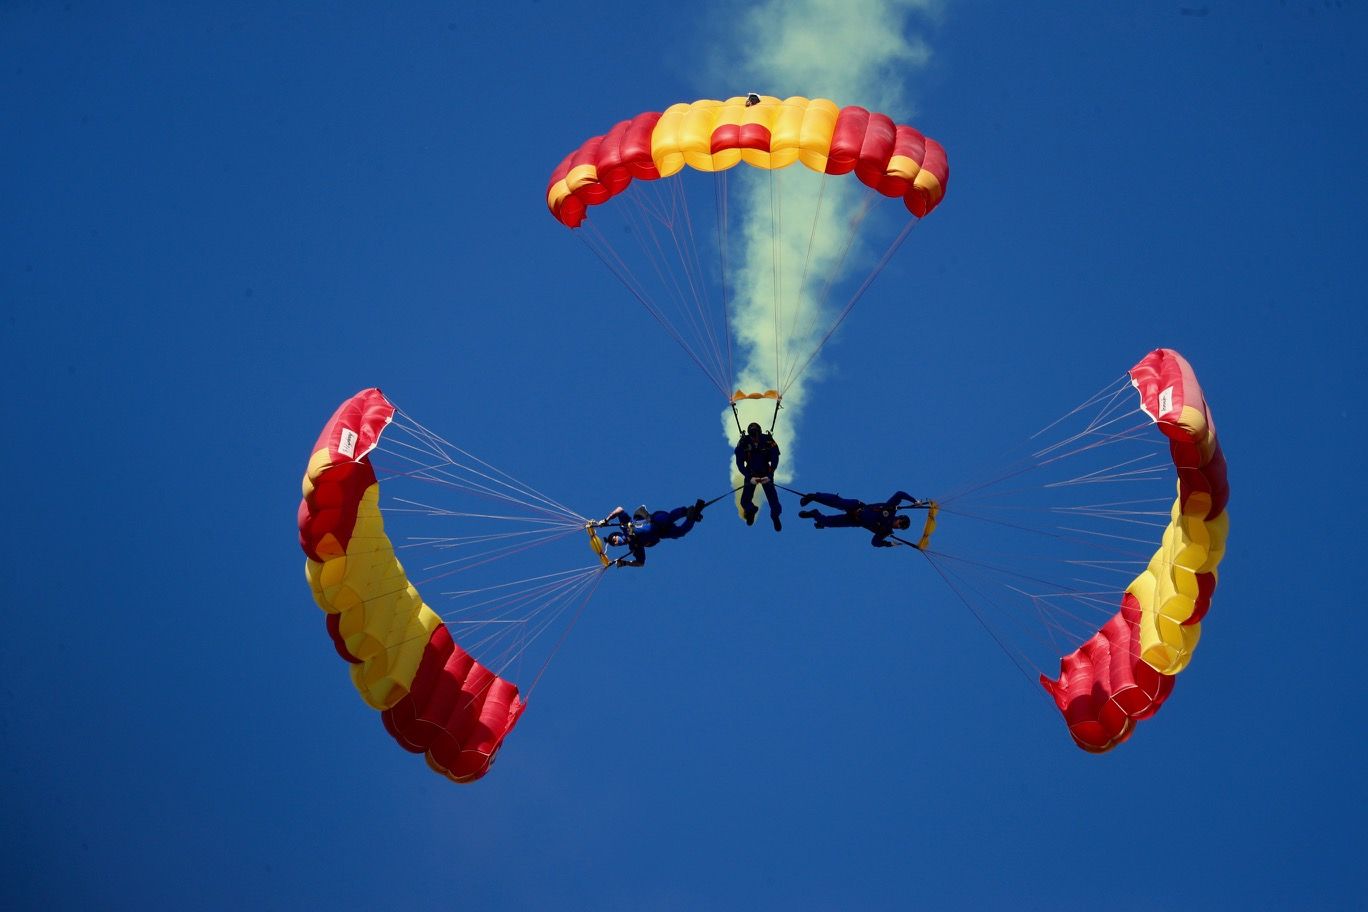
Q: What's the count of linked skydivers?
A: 3